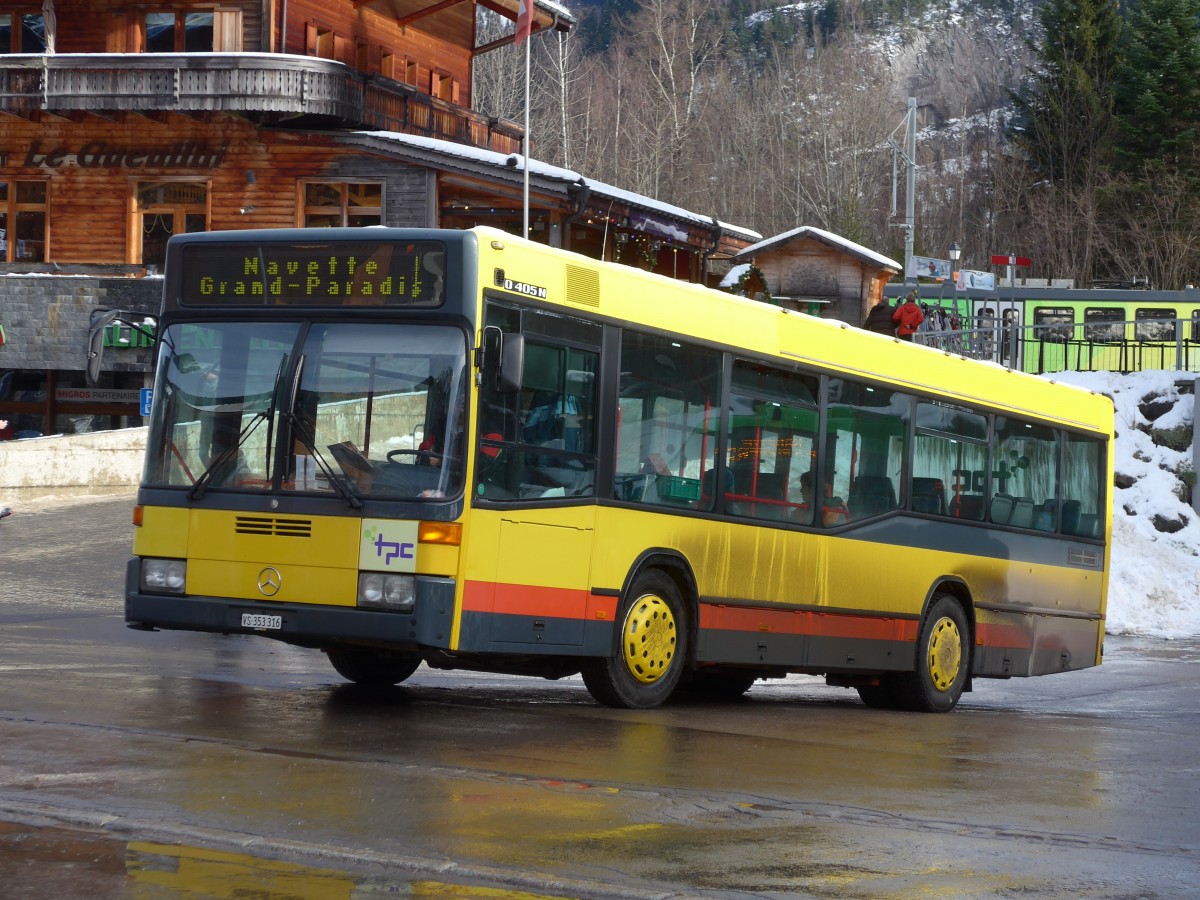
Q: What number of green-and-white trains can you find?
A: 1